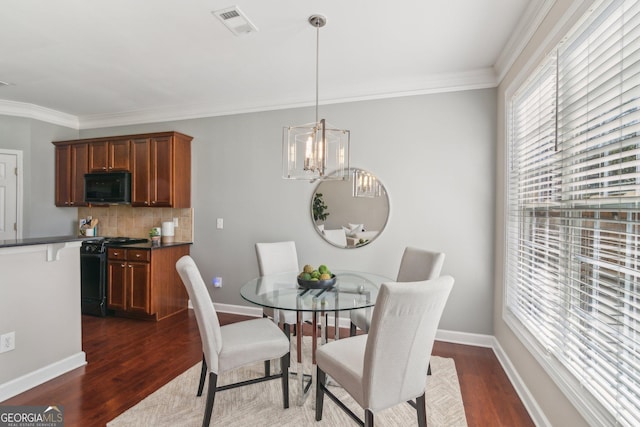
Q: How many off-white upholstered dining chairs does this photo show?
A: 4